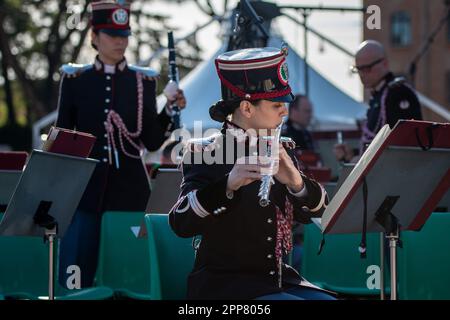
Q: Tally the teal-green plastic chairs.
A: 5